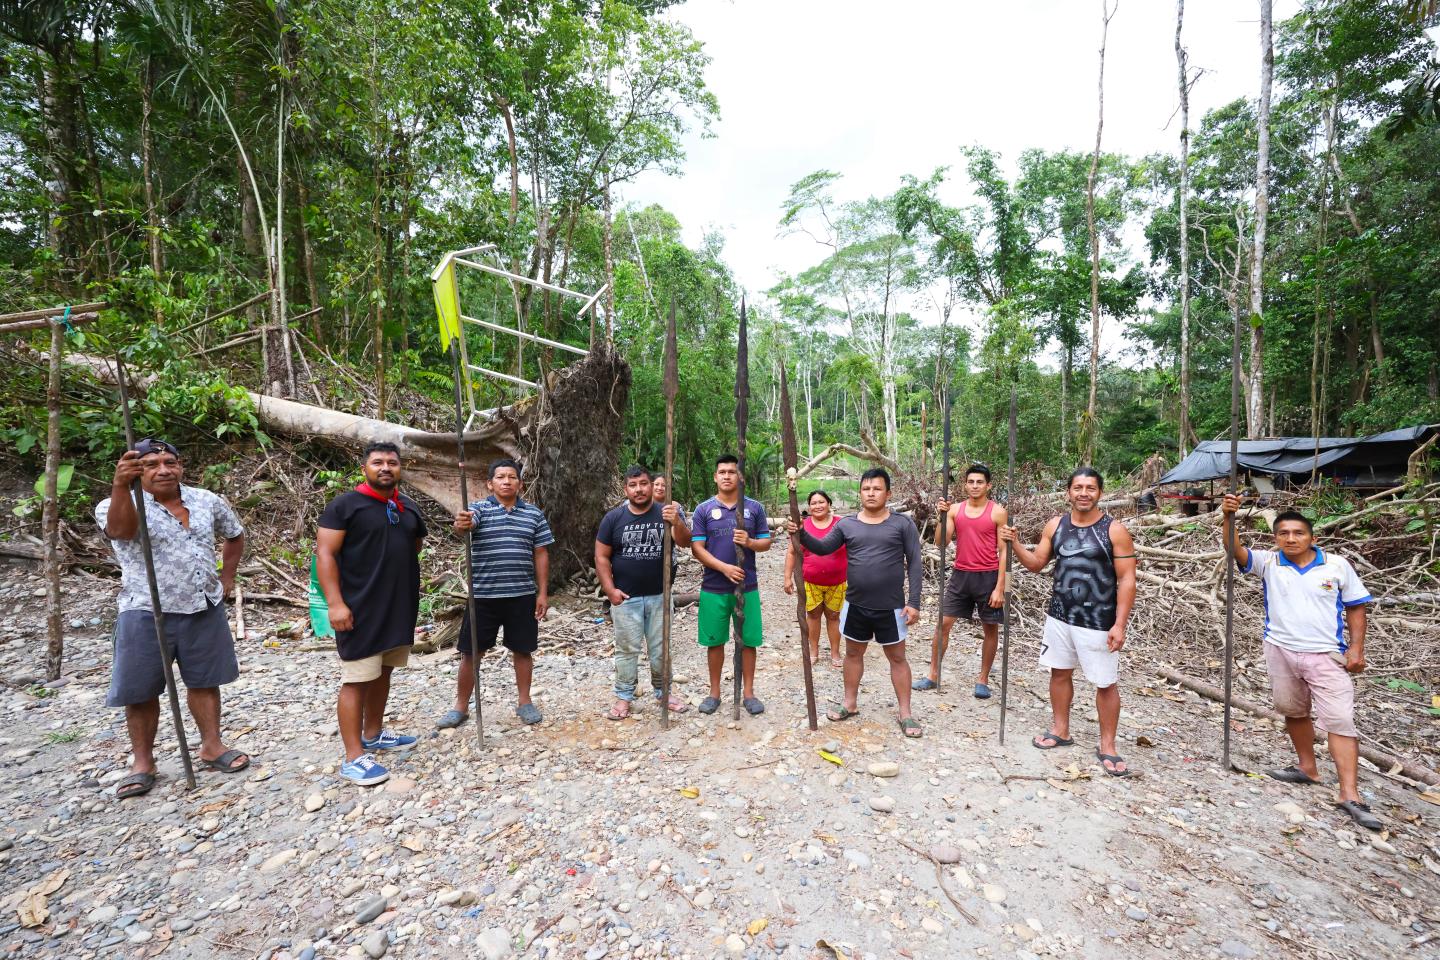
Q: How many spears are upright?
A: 8